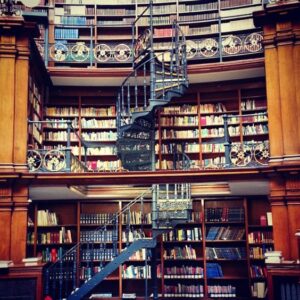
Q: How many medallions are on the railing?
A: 12